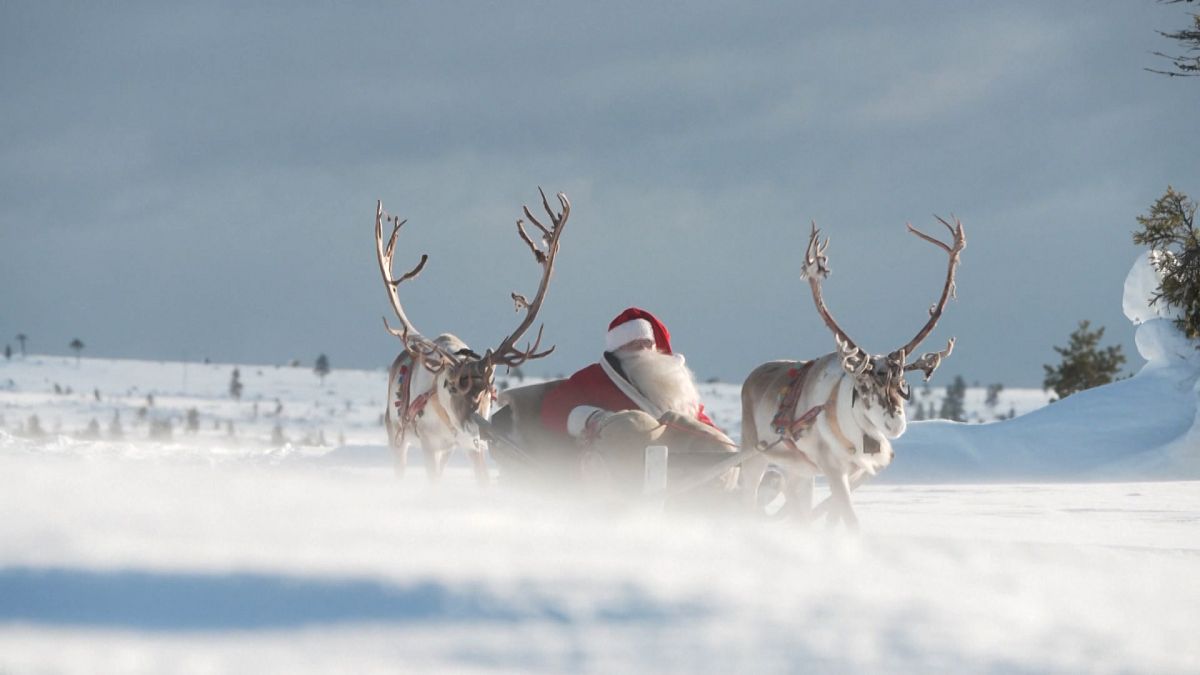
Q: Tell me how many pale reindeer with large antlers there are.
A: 2